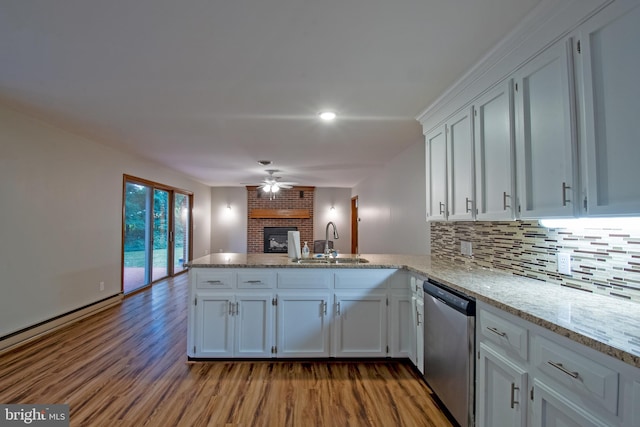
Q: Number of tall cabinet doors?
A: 5